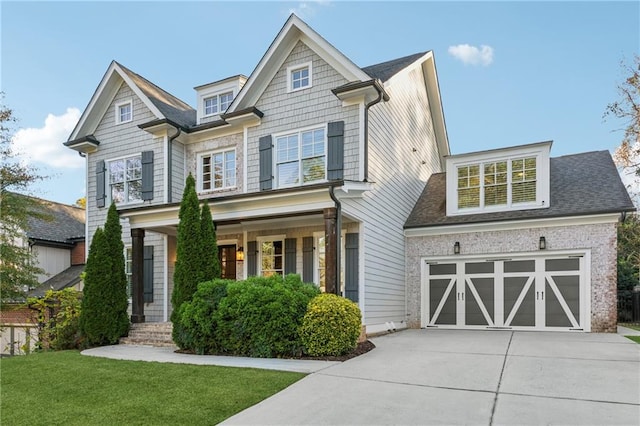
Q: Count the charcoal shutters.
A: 9